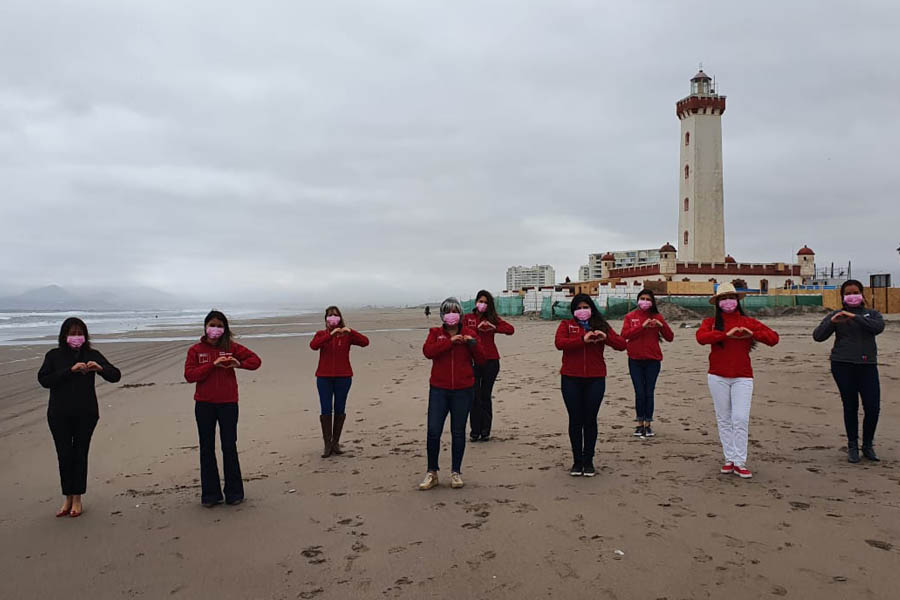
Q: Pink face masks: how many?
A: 9